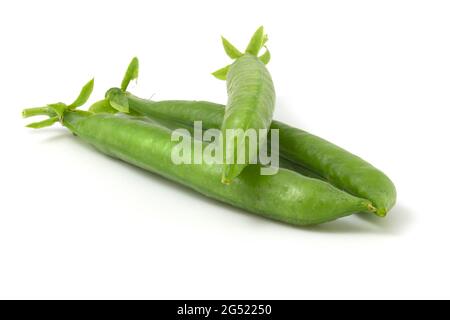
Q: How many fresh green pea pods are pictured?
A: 3